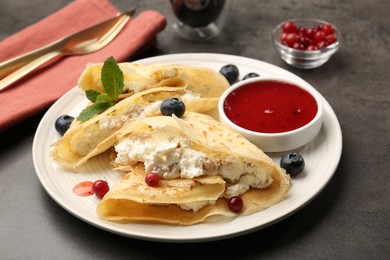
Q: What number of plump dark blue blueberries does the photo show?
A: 5